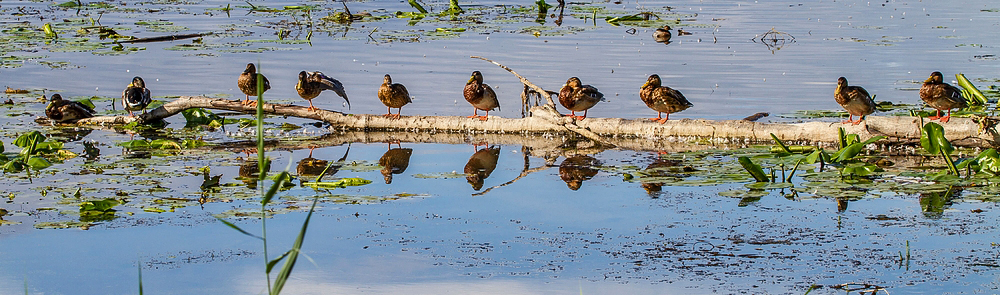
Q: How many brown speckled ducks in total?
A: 10